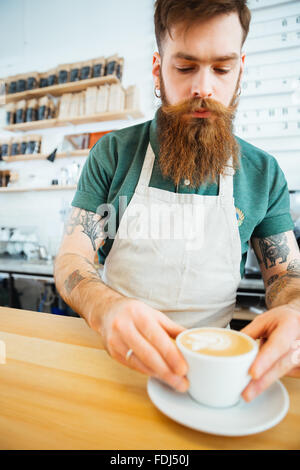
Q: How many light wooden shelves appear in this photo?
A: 4